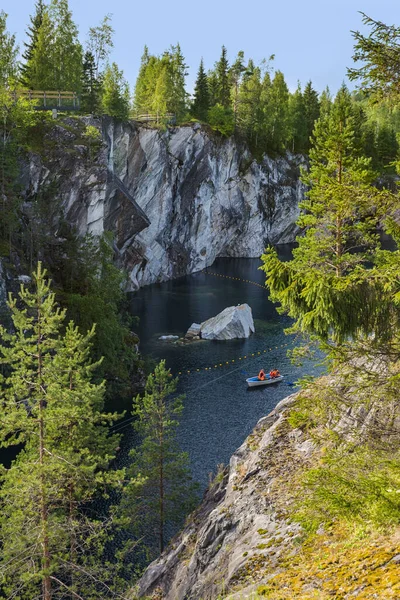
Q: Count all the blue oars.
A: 2